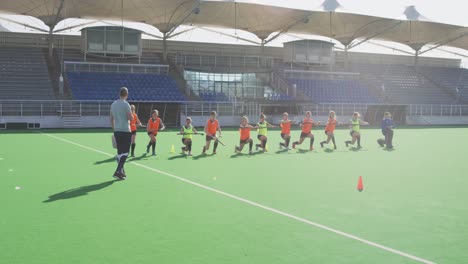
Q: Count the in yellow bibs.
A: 3